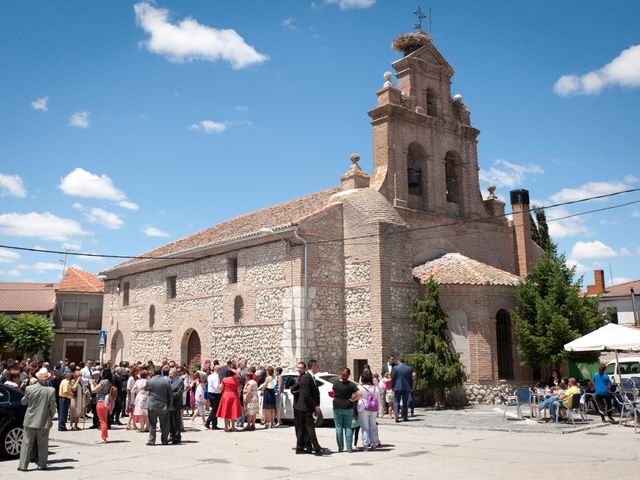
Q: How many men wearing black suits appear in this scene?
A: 2